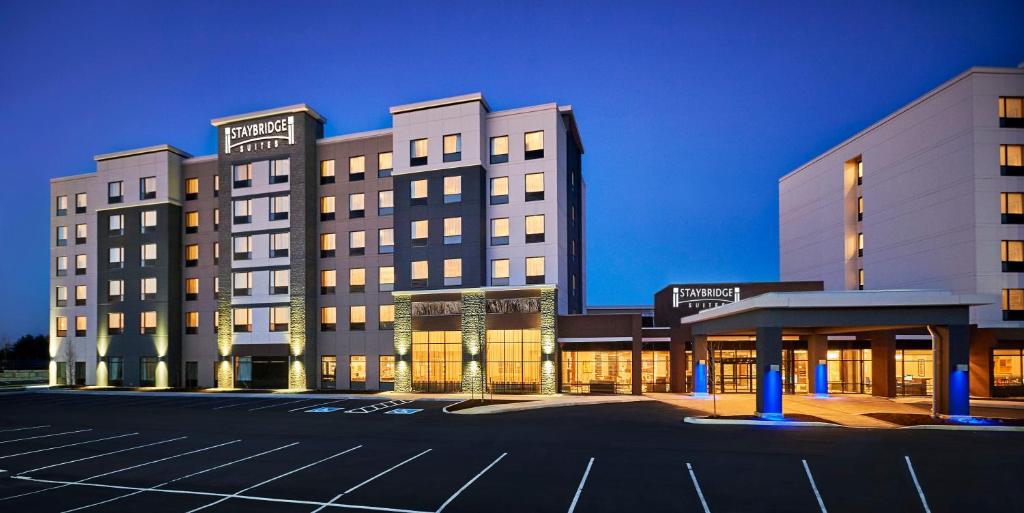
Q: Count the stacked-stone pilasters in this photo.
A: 5